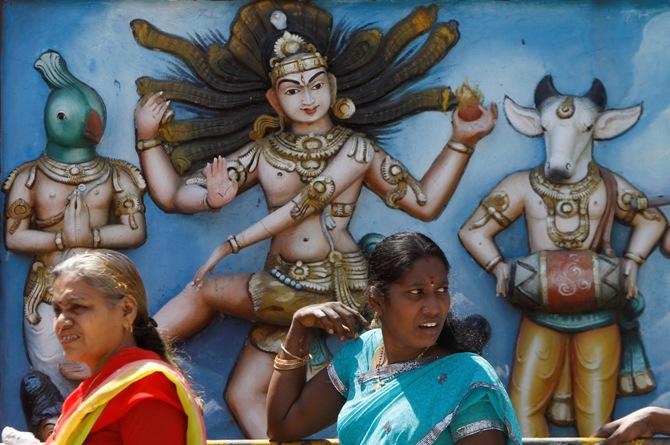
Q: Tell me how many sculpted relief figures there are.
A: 3